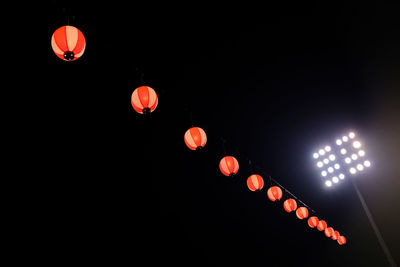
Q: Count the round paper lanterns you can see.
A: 13